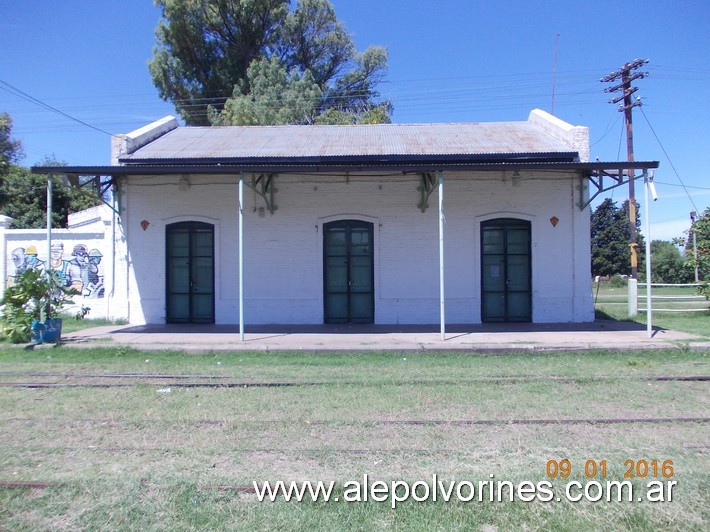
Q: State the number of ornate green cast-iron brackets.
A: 4